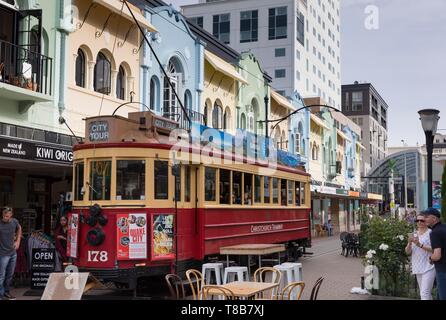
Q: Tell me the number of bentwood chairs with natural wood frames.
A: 4